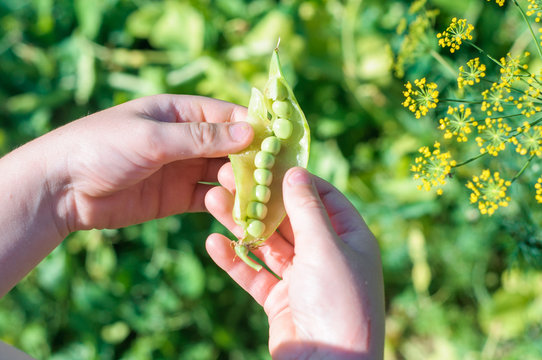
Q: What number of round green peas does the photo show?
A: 9